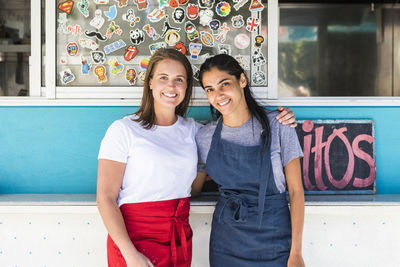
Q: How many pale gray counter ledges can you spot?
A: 1